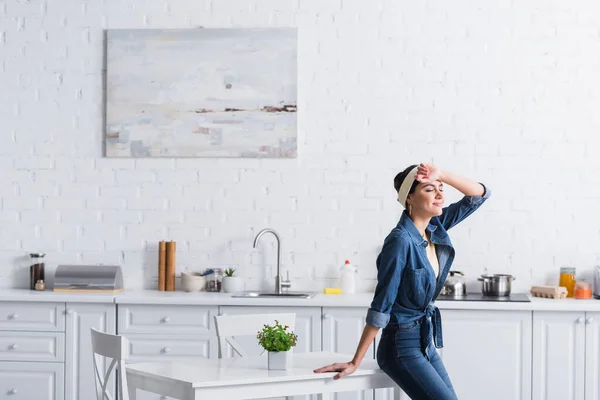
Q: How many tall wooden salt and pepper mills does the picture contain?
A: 2